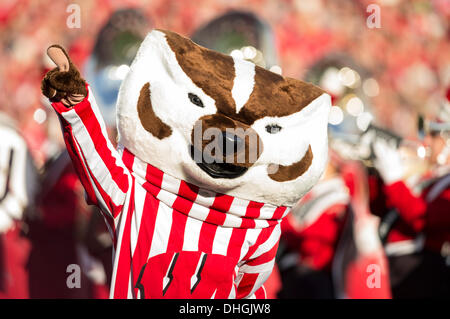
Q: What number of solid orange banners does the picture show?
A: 0